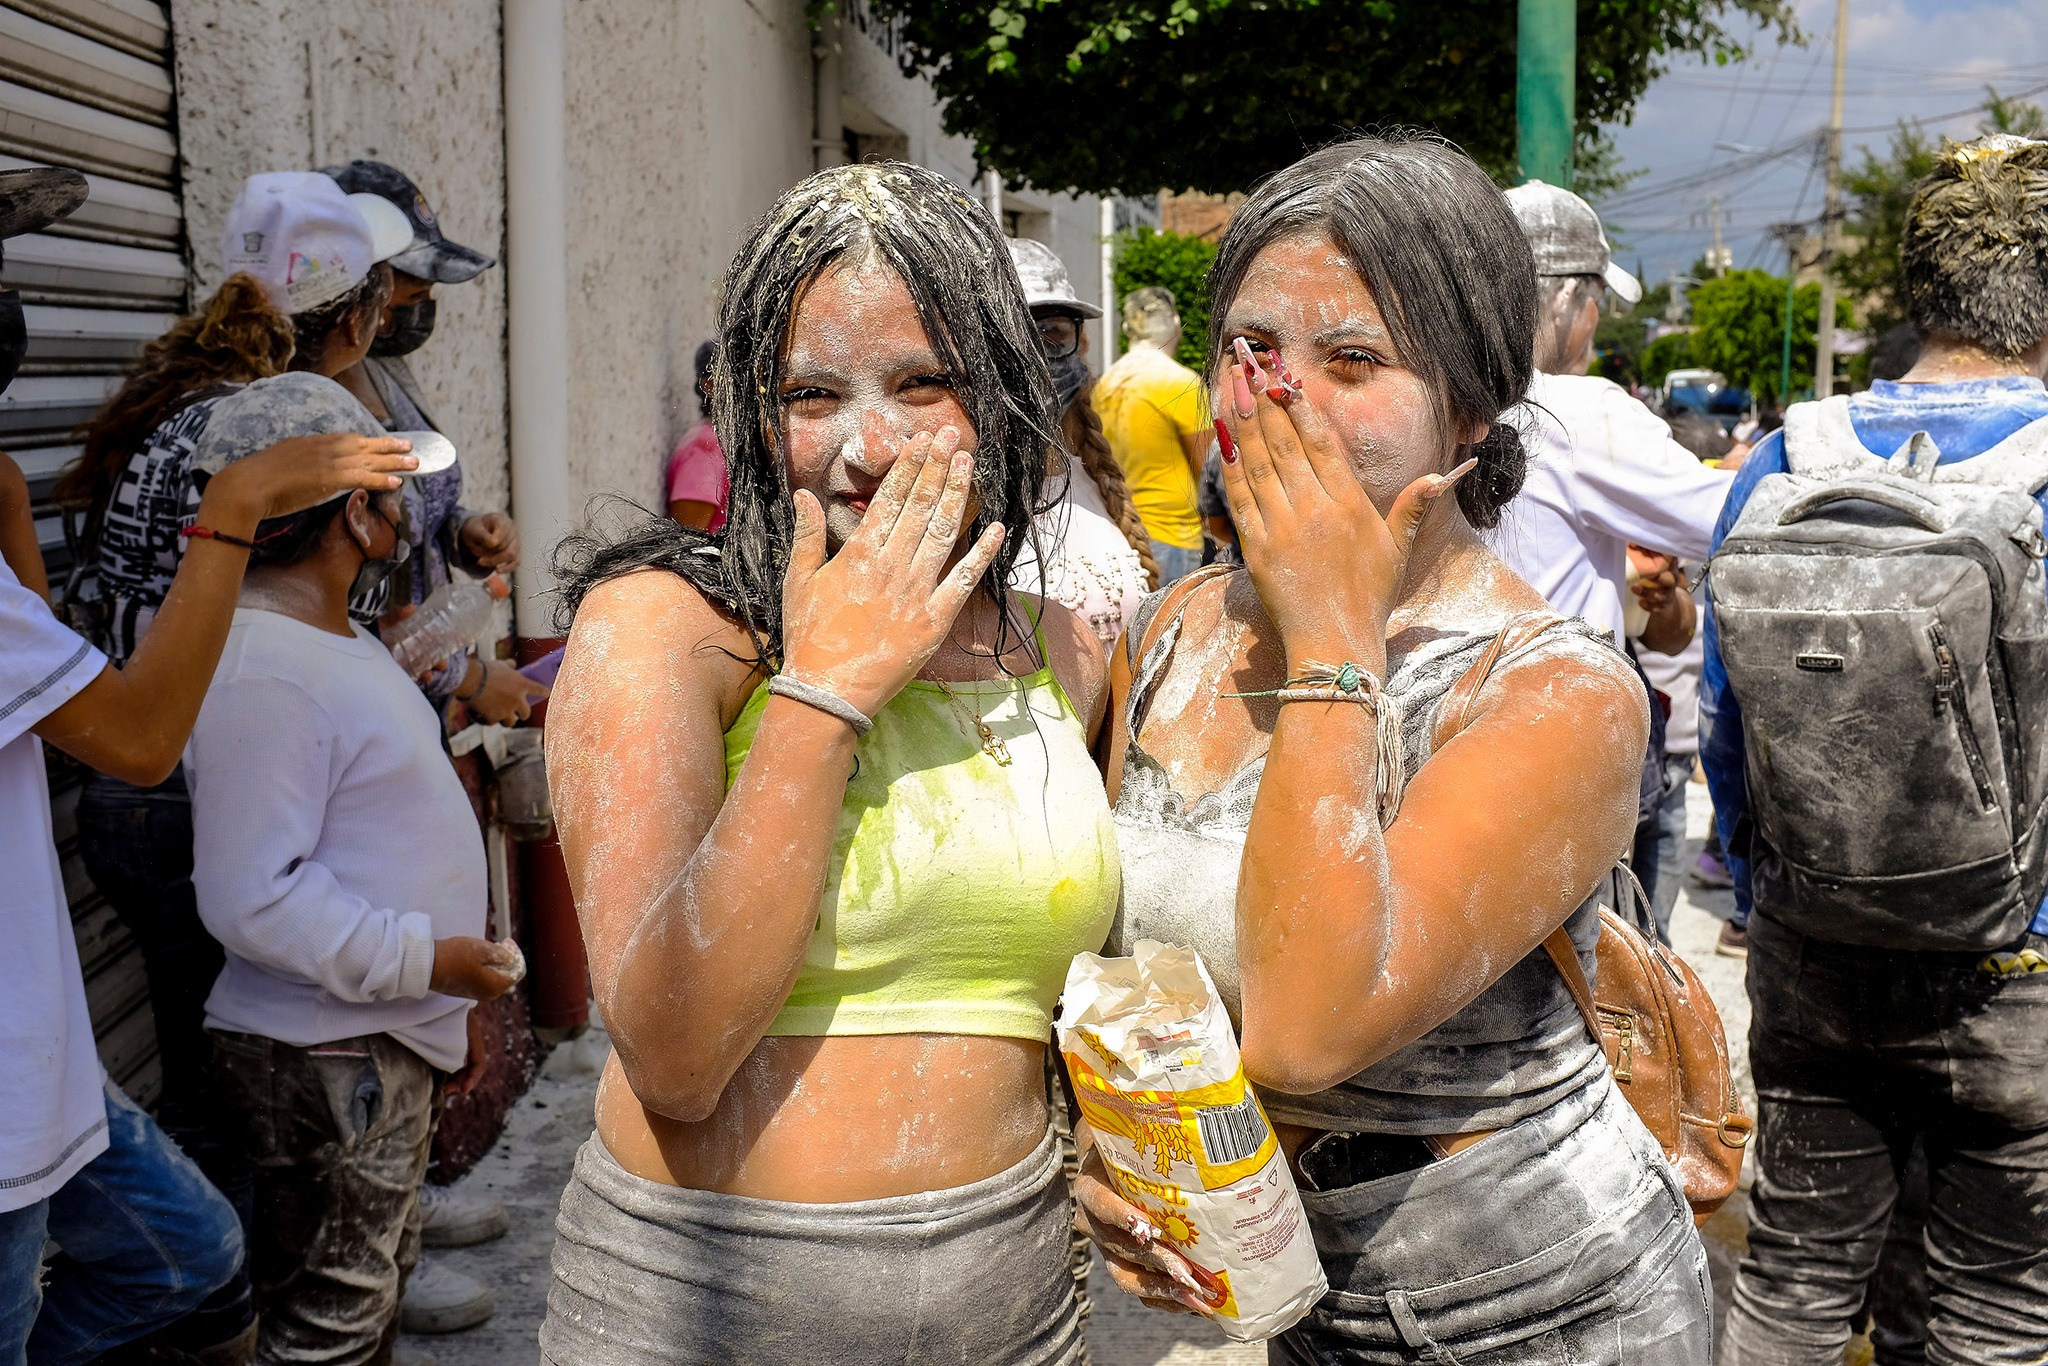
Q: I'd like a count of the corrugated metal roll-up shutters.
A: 1